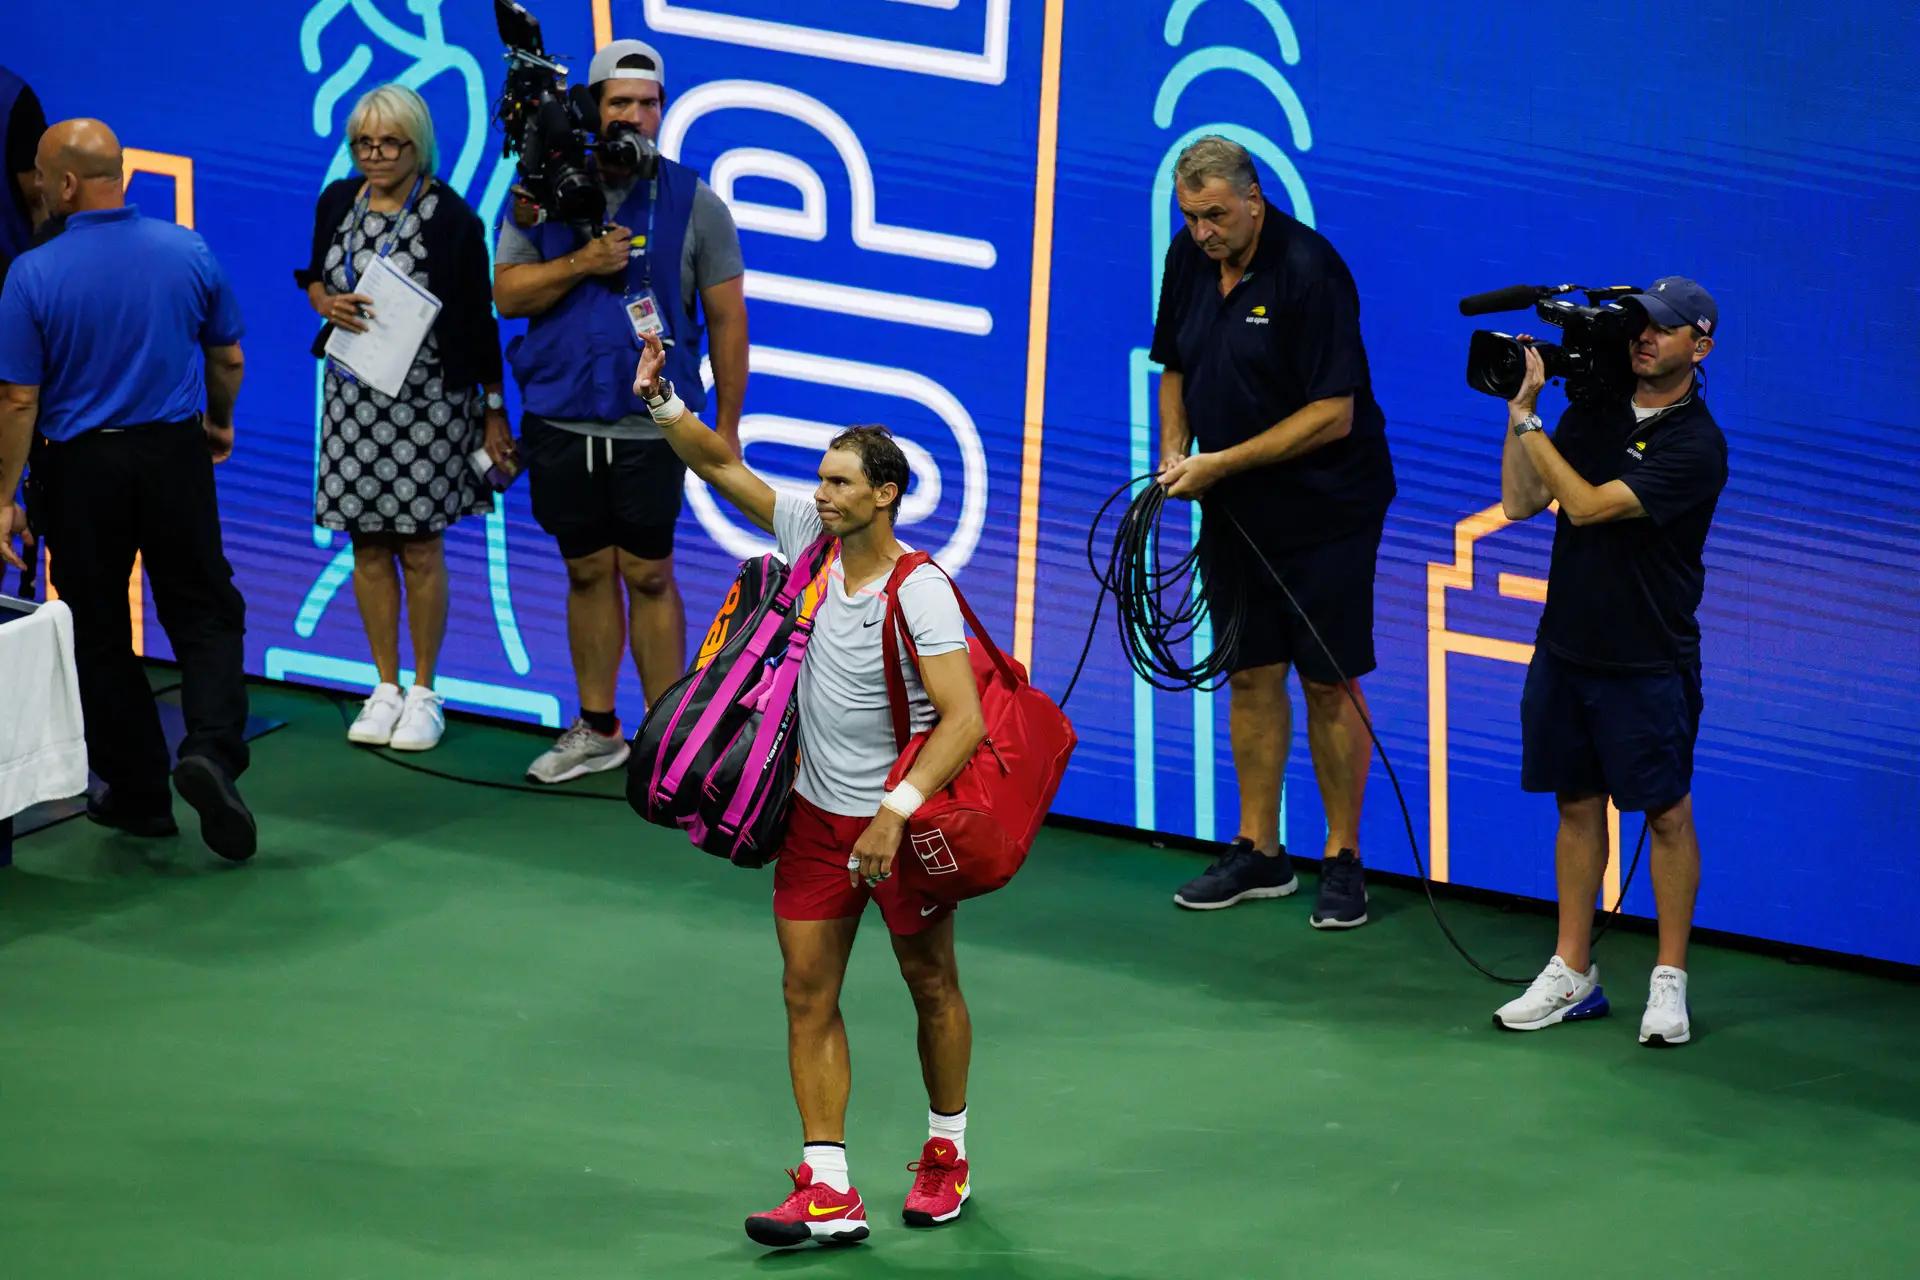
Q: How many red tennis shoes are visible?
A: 2